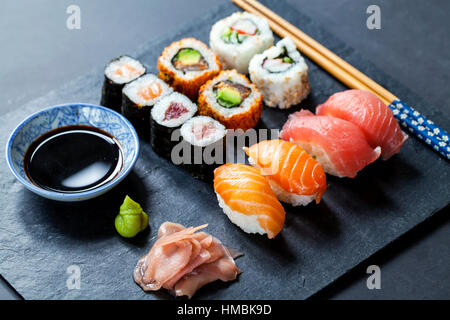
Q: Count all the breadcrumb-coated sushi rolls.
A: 2